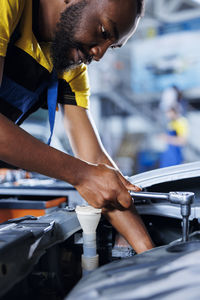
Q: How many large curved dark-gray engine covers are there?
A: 1